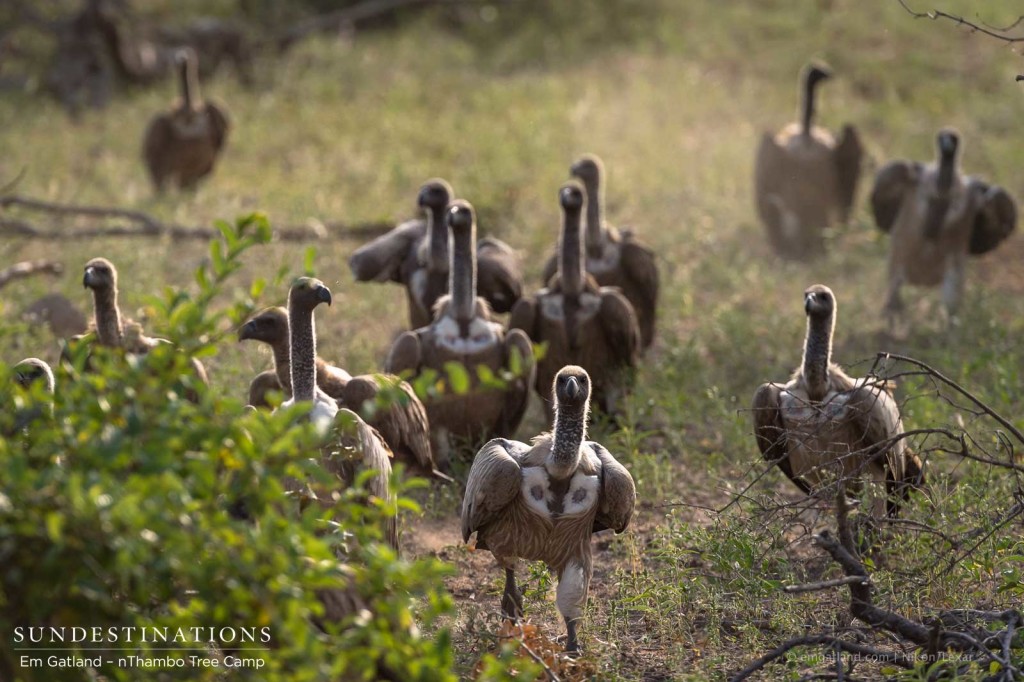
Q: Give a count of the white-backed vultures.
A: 13